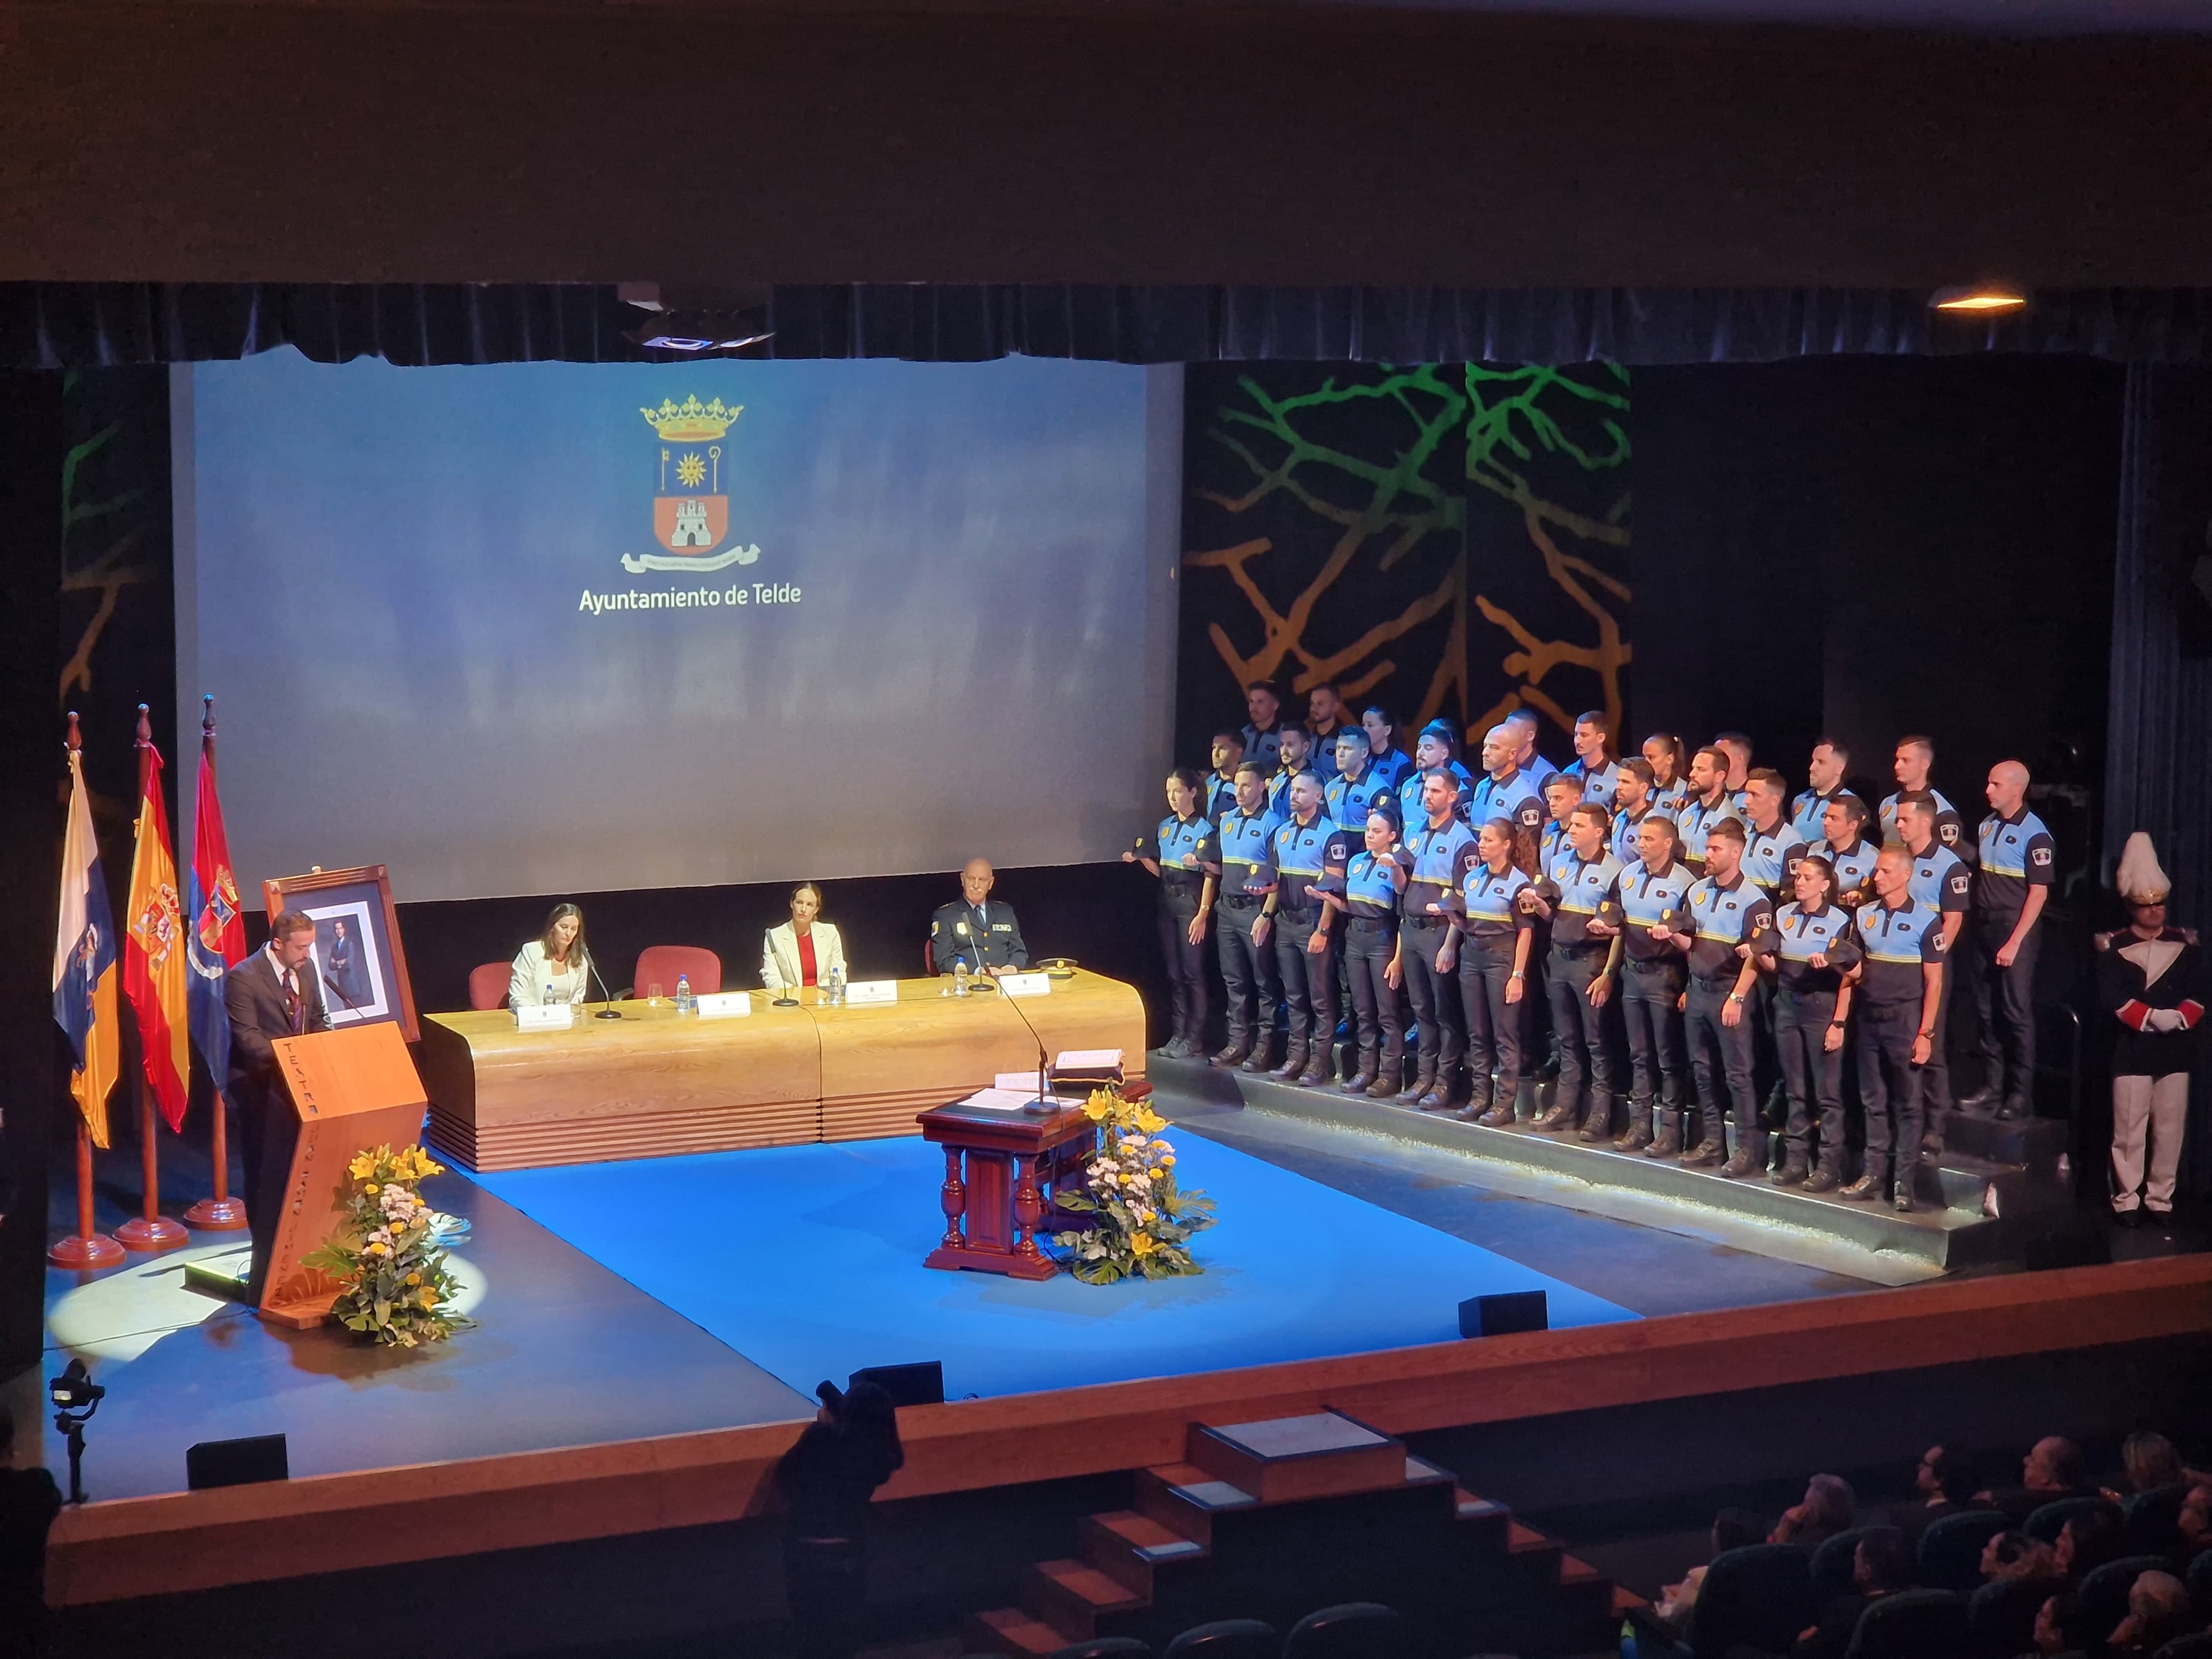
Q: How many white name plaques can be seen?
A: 4